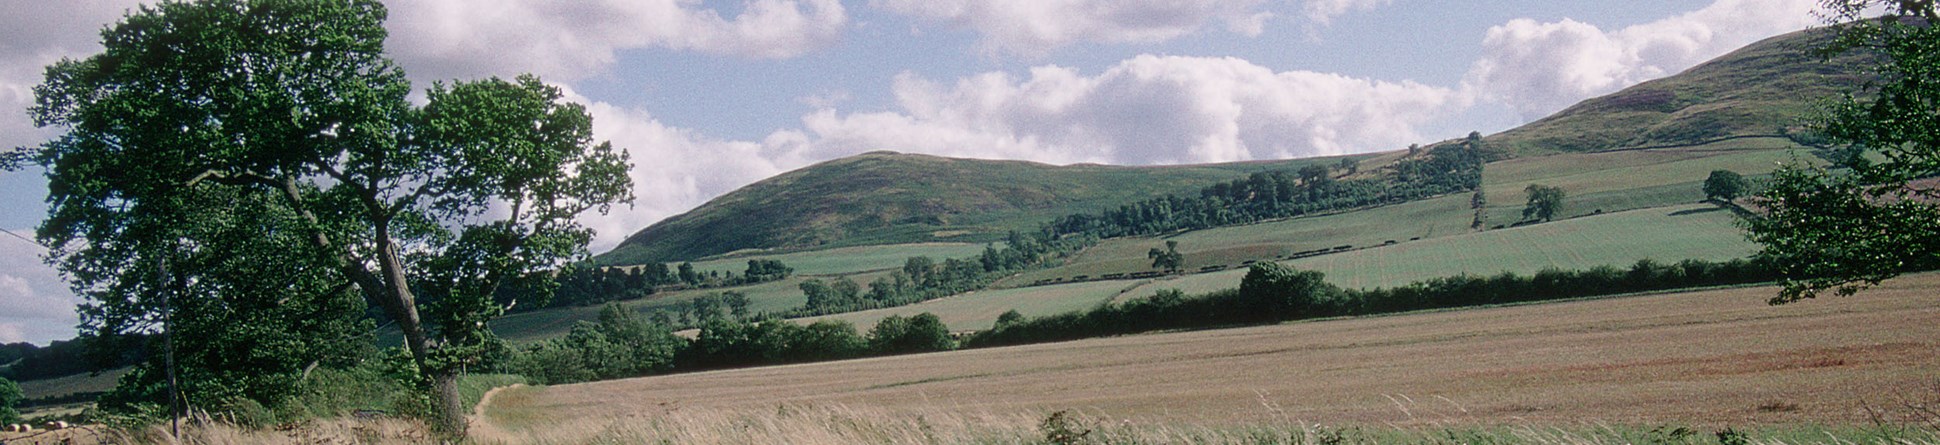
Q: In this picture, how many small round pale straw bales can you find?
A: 4